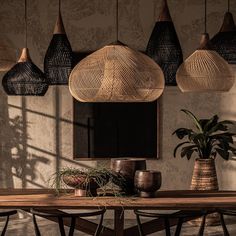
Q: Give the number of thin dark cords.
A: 5